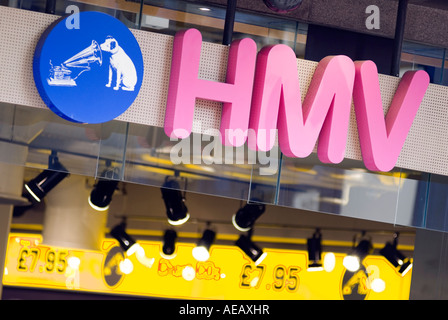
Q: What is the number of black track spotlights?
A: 11